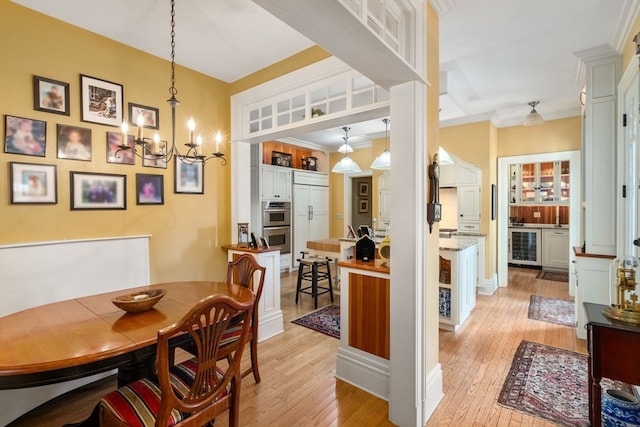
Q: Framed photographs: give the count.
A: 11